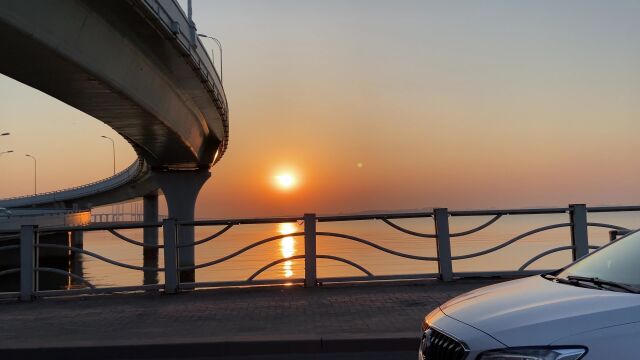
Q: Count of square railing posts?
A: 5